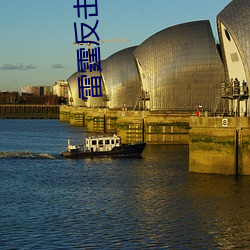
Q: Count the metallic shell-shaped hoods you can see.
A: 5